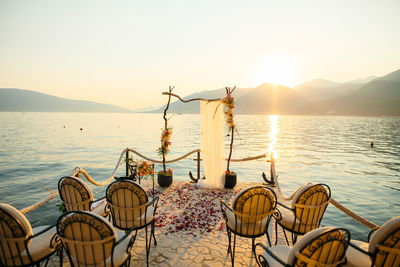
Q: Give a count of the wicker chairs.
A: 8